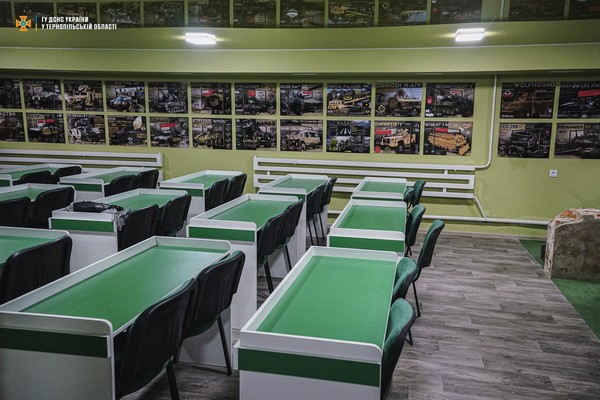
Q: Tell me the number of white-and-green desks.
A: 12